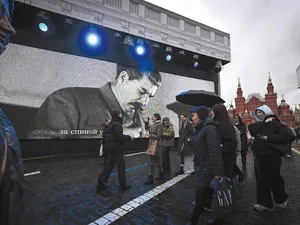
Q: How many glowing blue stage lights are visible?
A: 5